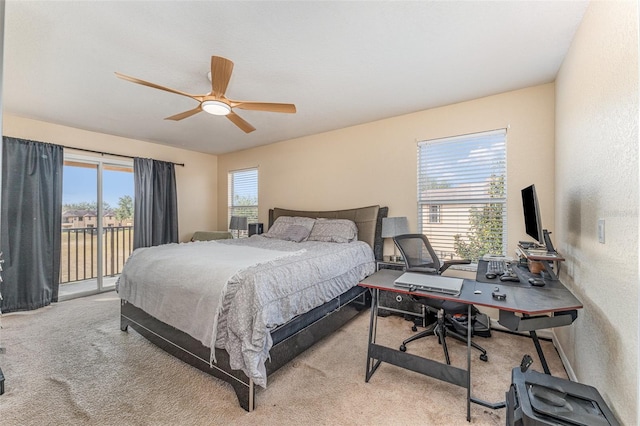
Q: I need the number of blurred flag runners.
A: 0